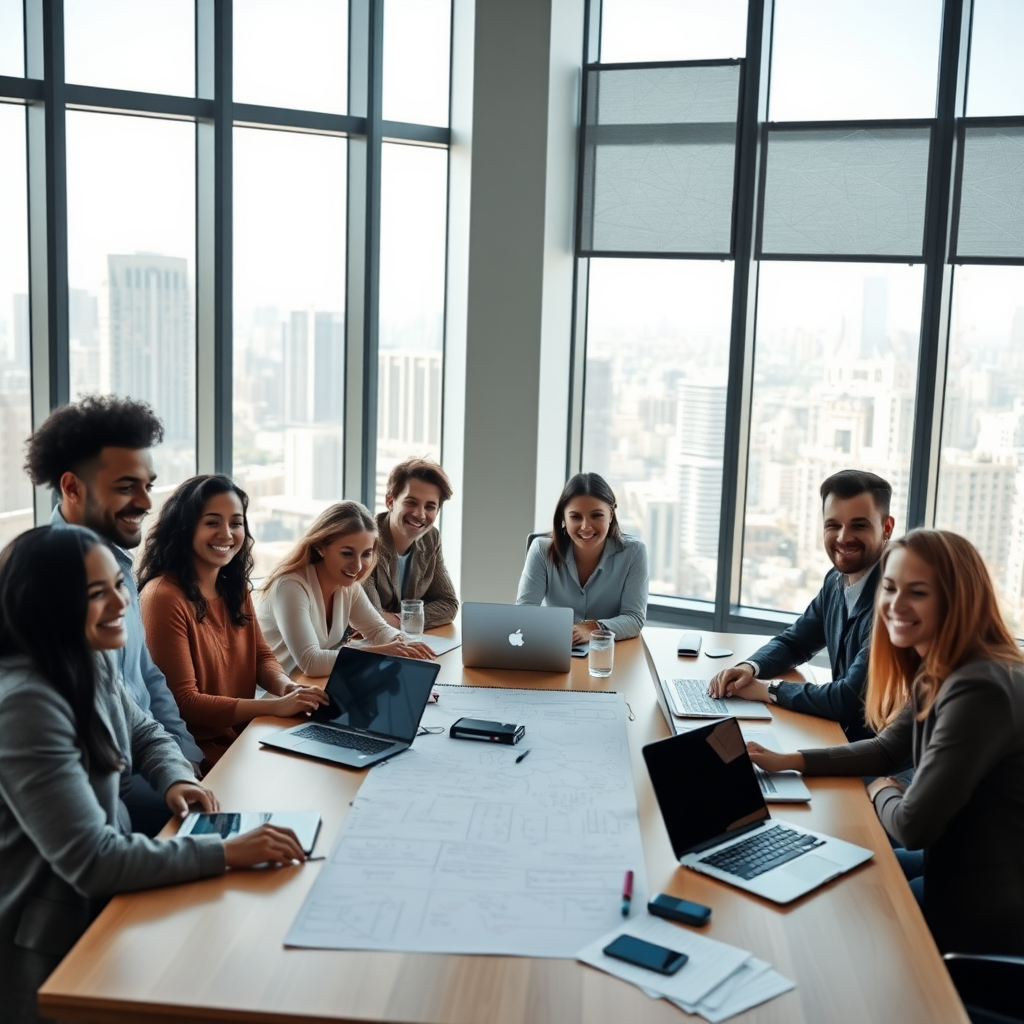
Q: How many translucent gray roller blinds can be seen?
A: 3